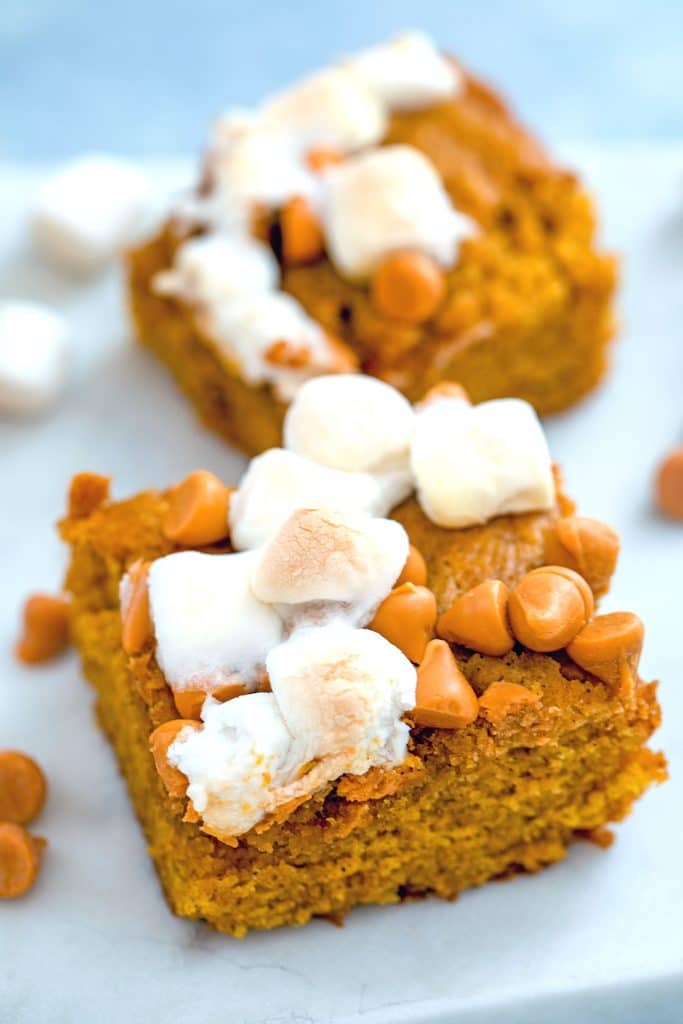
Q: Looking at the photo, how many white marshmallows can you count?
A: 15